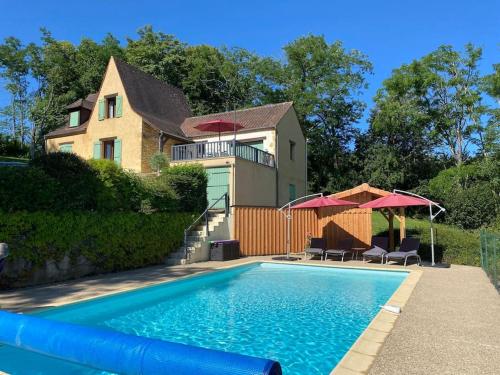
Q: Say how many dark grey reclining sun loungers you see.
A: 4